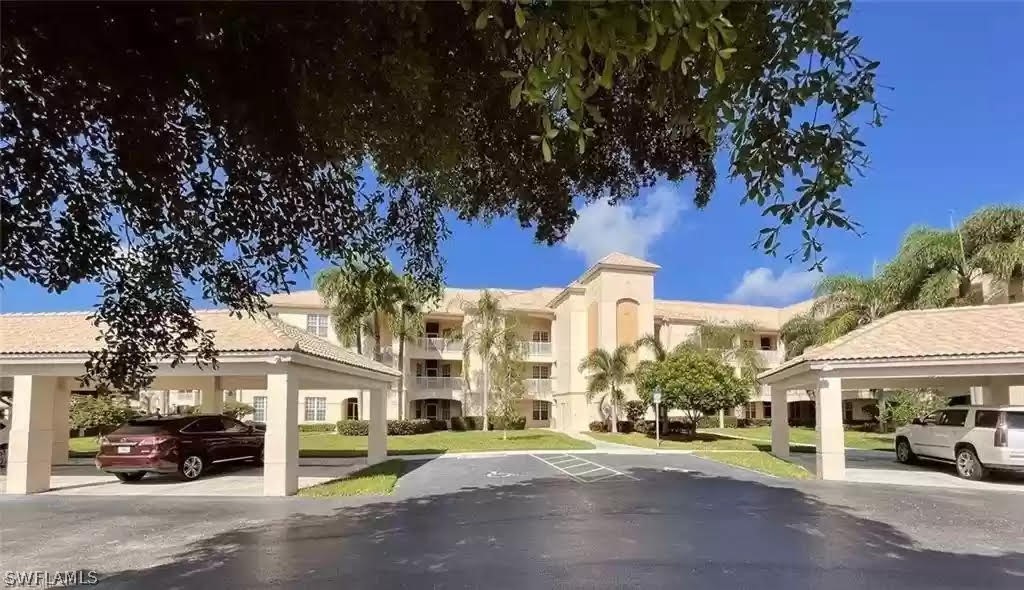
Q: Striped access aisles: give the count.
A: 1